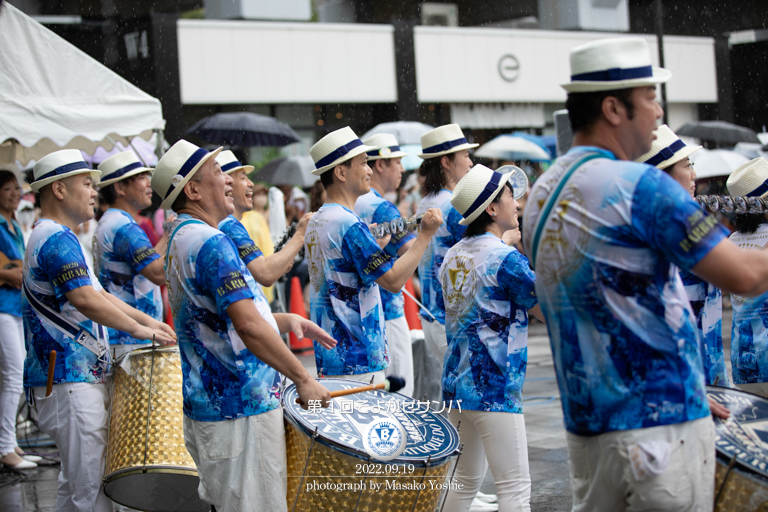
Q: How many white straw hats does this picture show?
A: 11